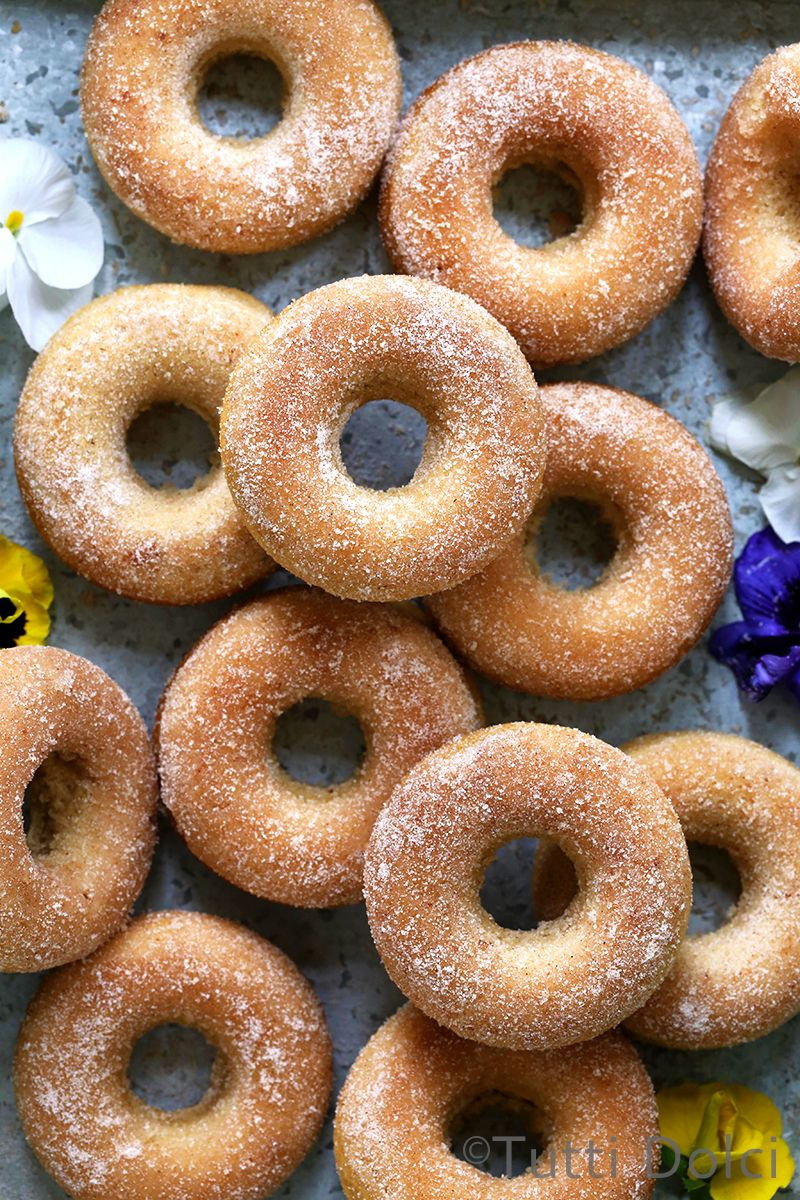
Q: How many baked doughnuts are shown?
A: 12